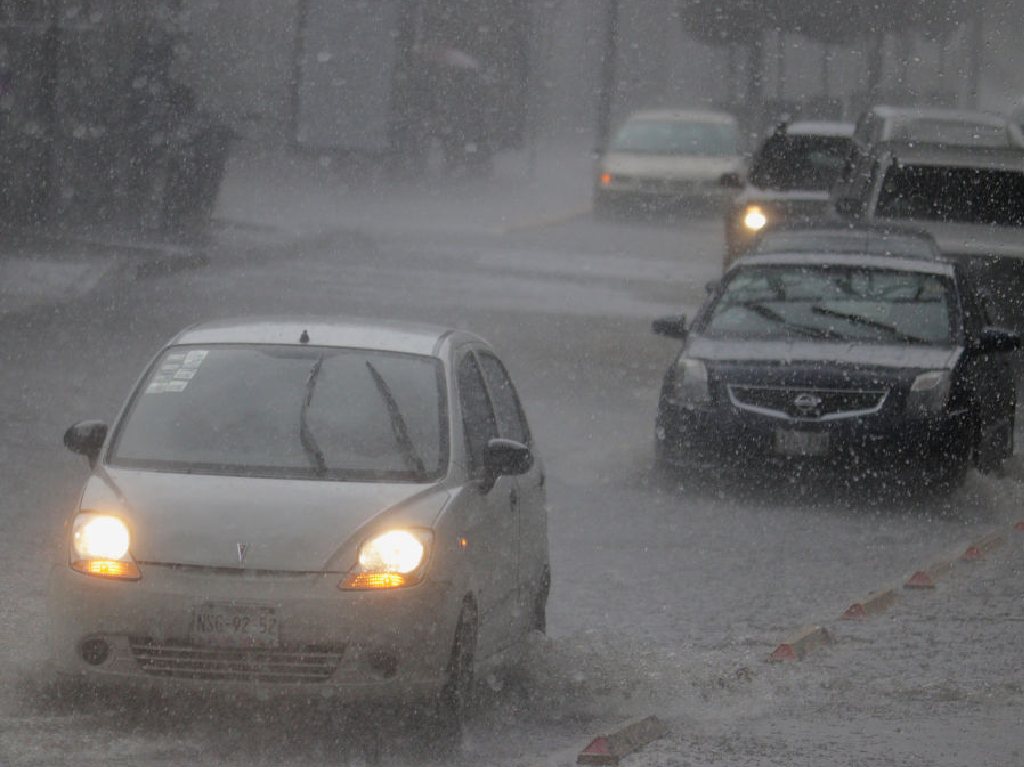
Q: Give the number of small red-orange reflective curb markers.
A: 6